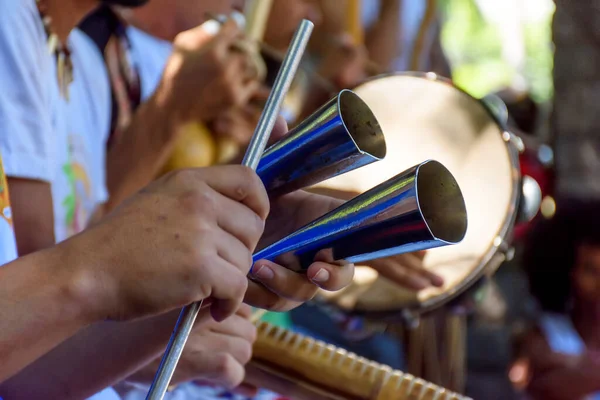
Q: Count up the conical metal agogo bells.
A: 2